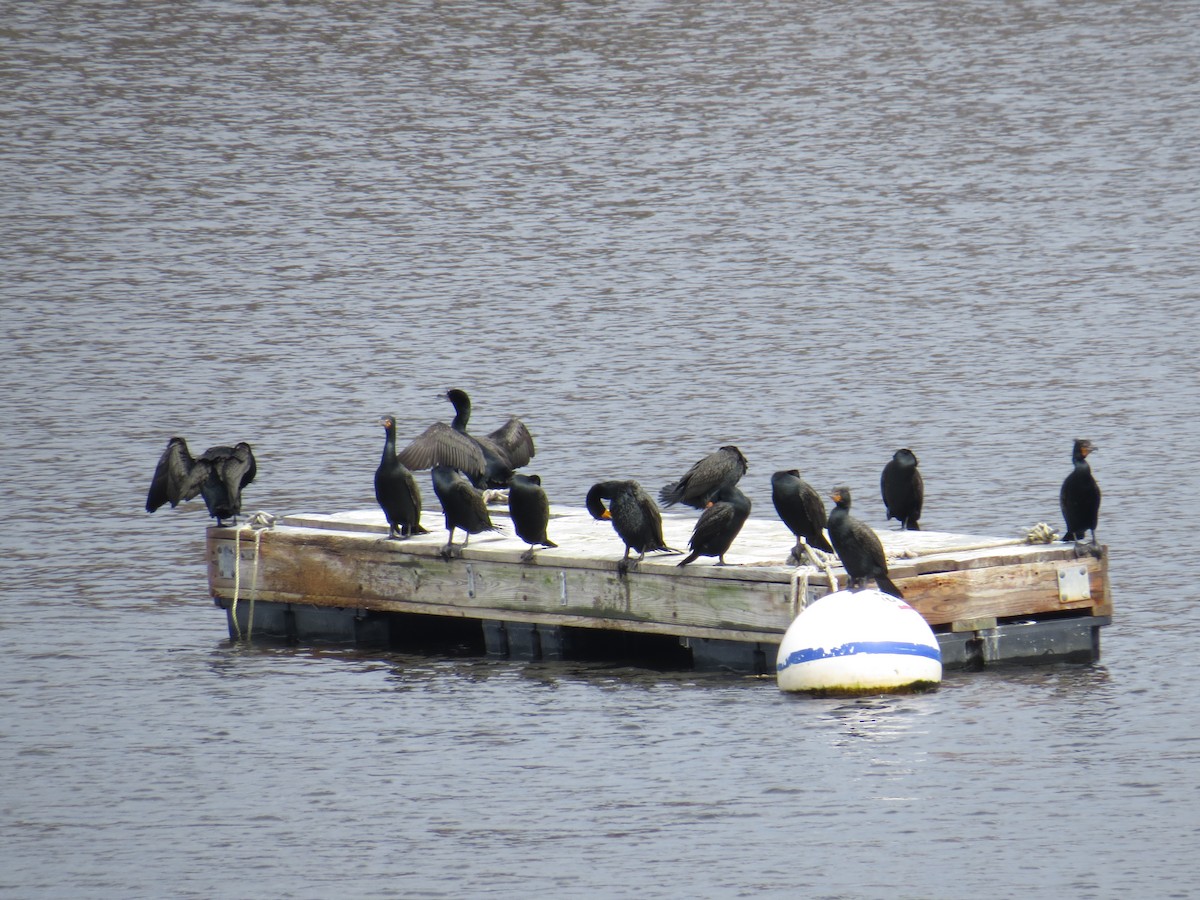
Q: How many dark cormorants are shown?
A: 12